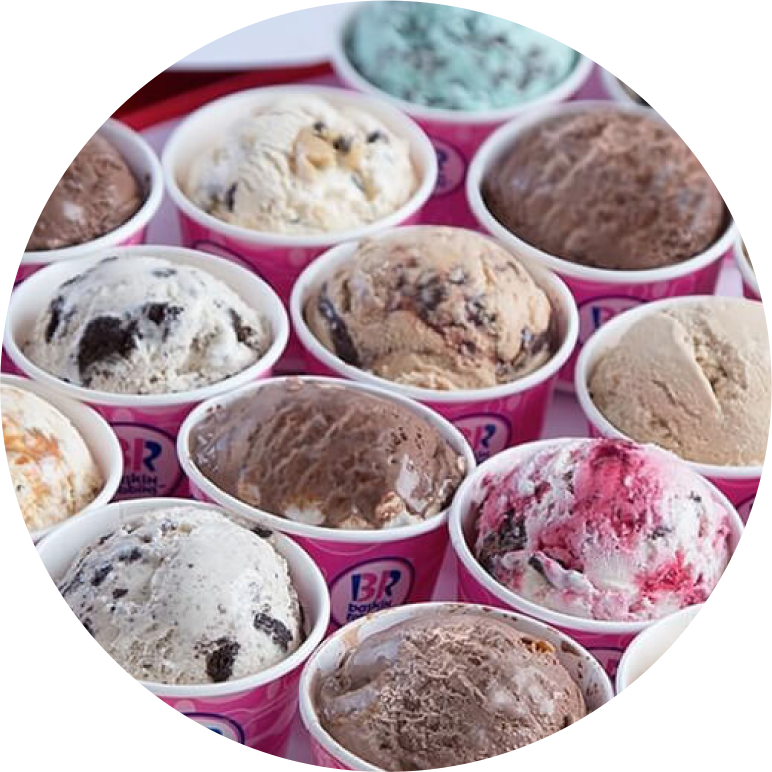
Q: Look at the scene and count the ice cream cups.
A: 15